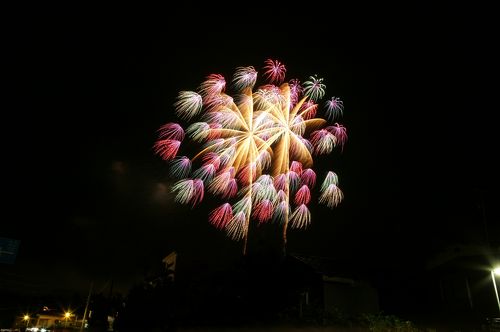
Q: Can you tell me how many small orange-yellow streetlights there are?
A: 2